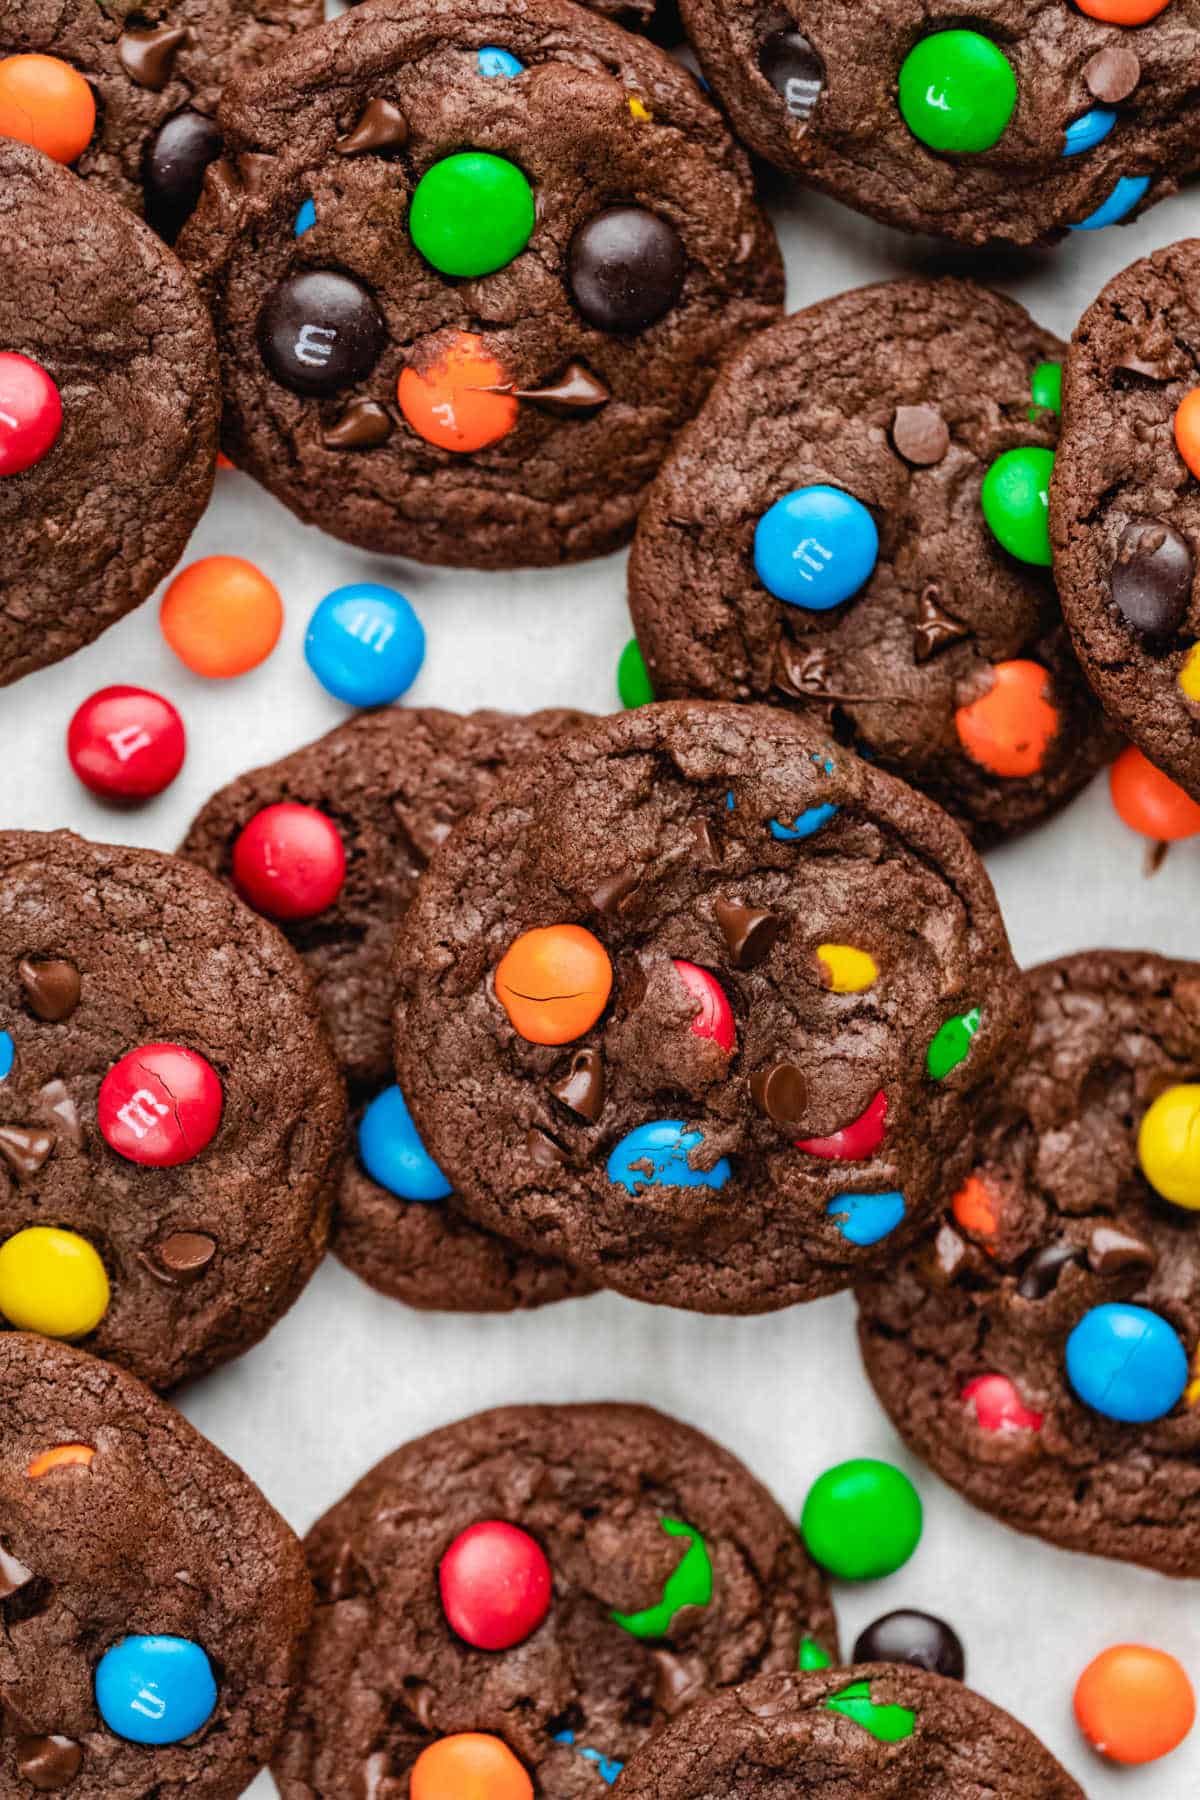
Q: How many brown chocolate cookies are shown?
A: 13